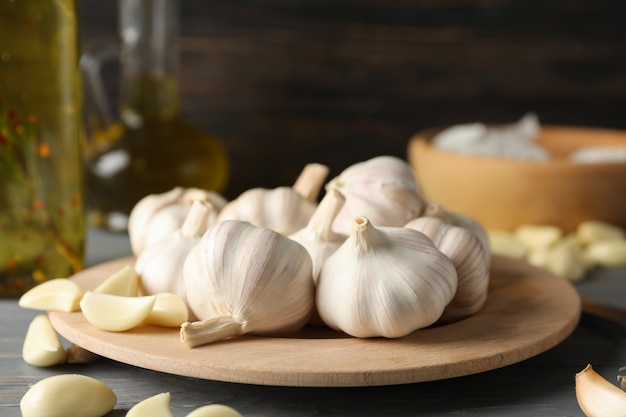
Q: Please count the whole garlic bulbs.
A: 9